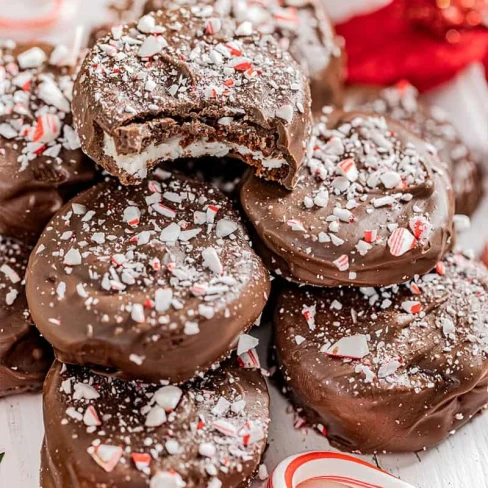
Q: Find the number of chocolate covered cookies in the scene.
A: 9